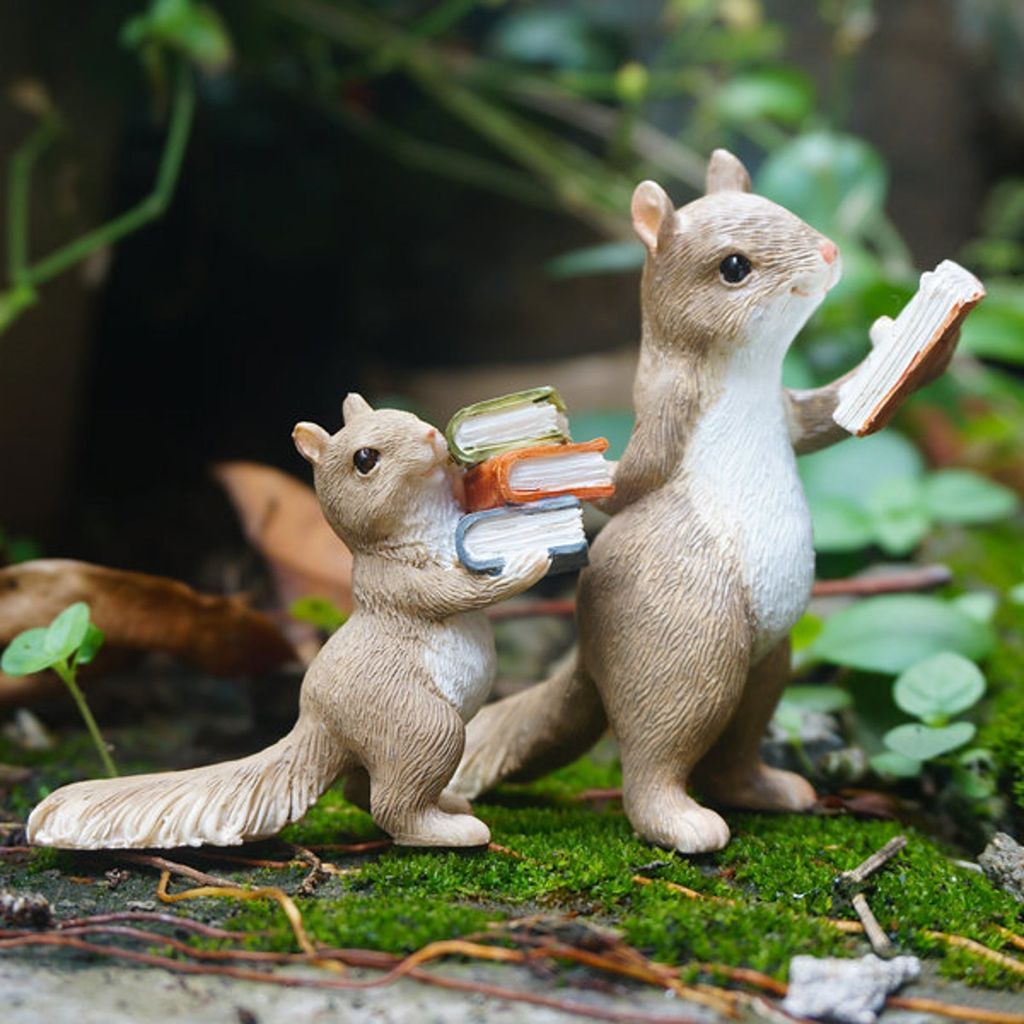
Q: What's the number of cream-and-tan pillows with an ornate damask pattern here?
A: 0